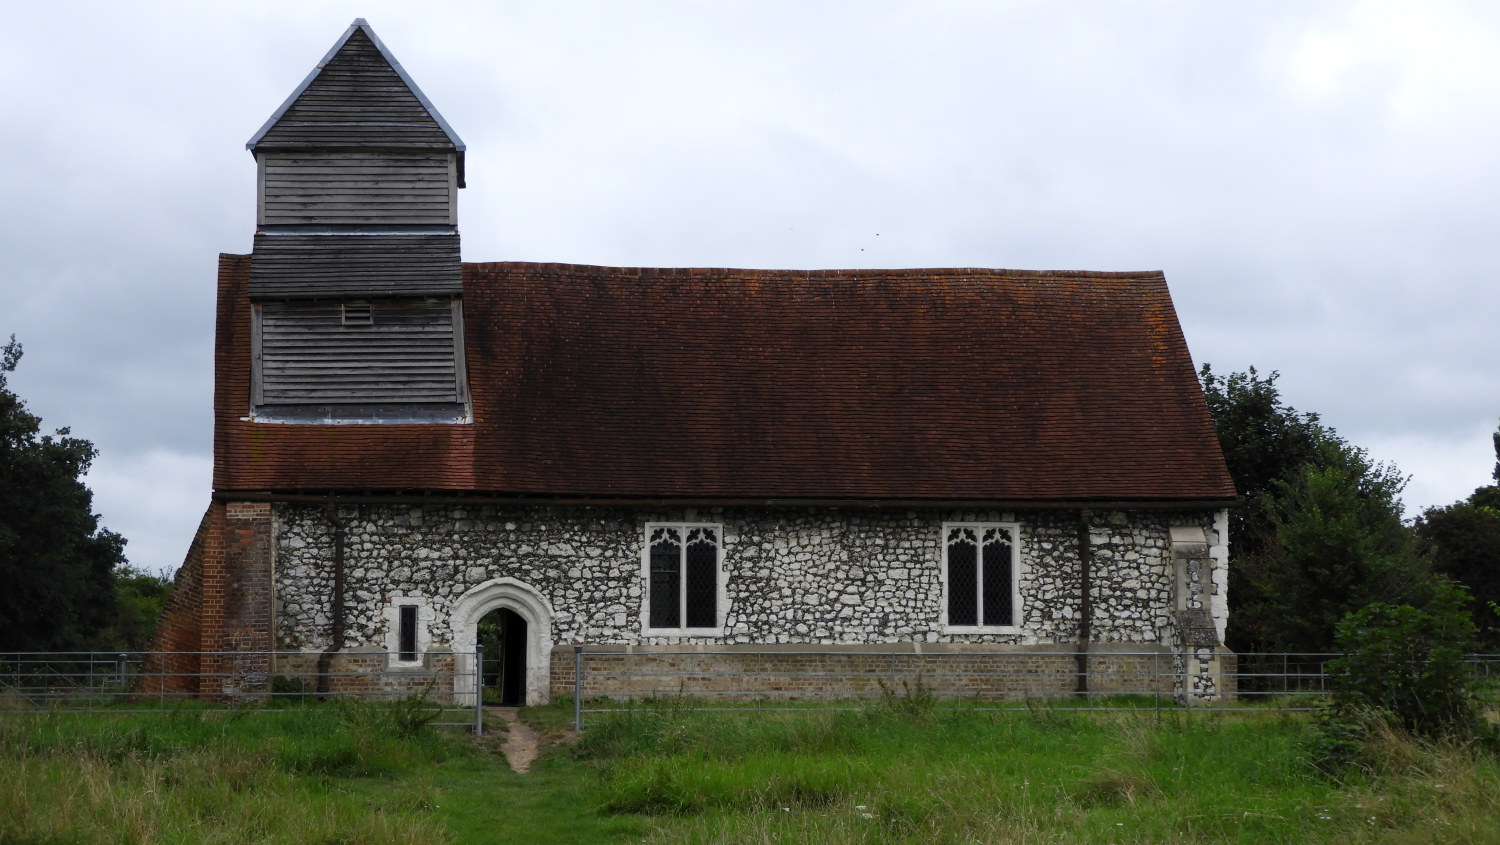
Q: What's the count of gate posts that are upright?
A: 2